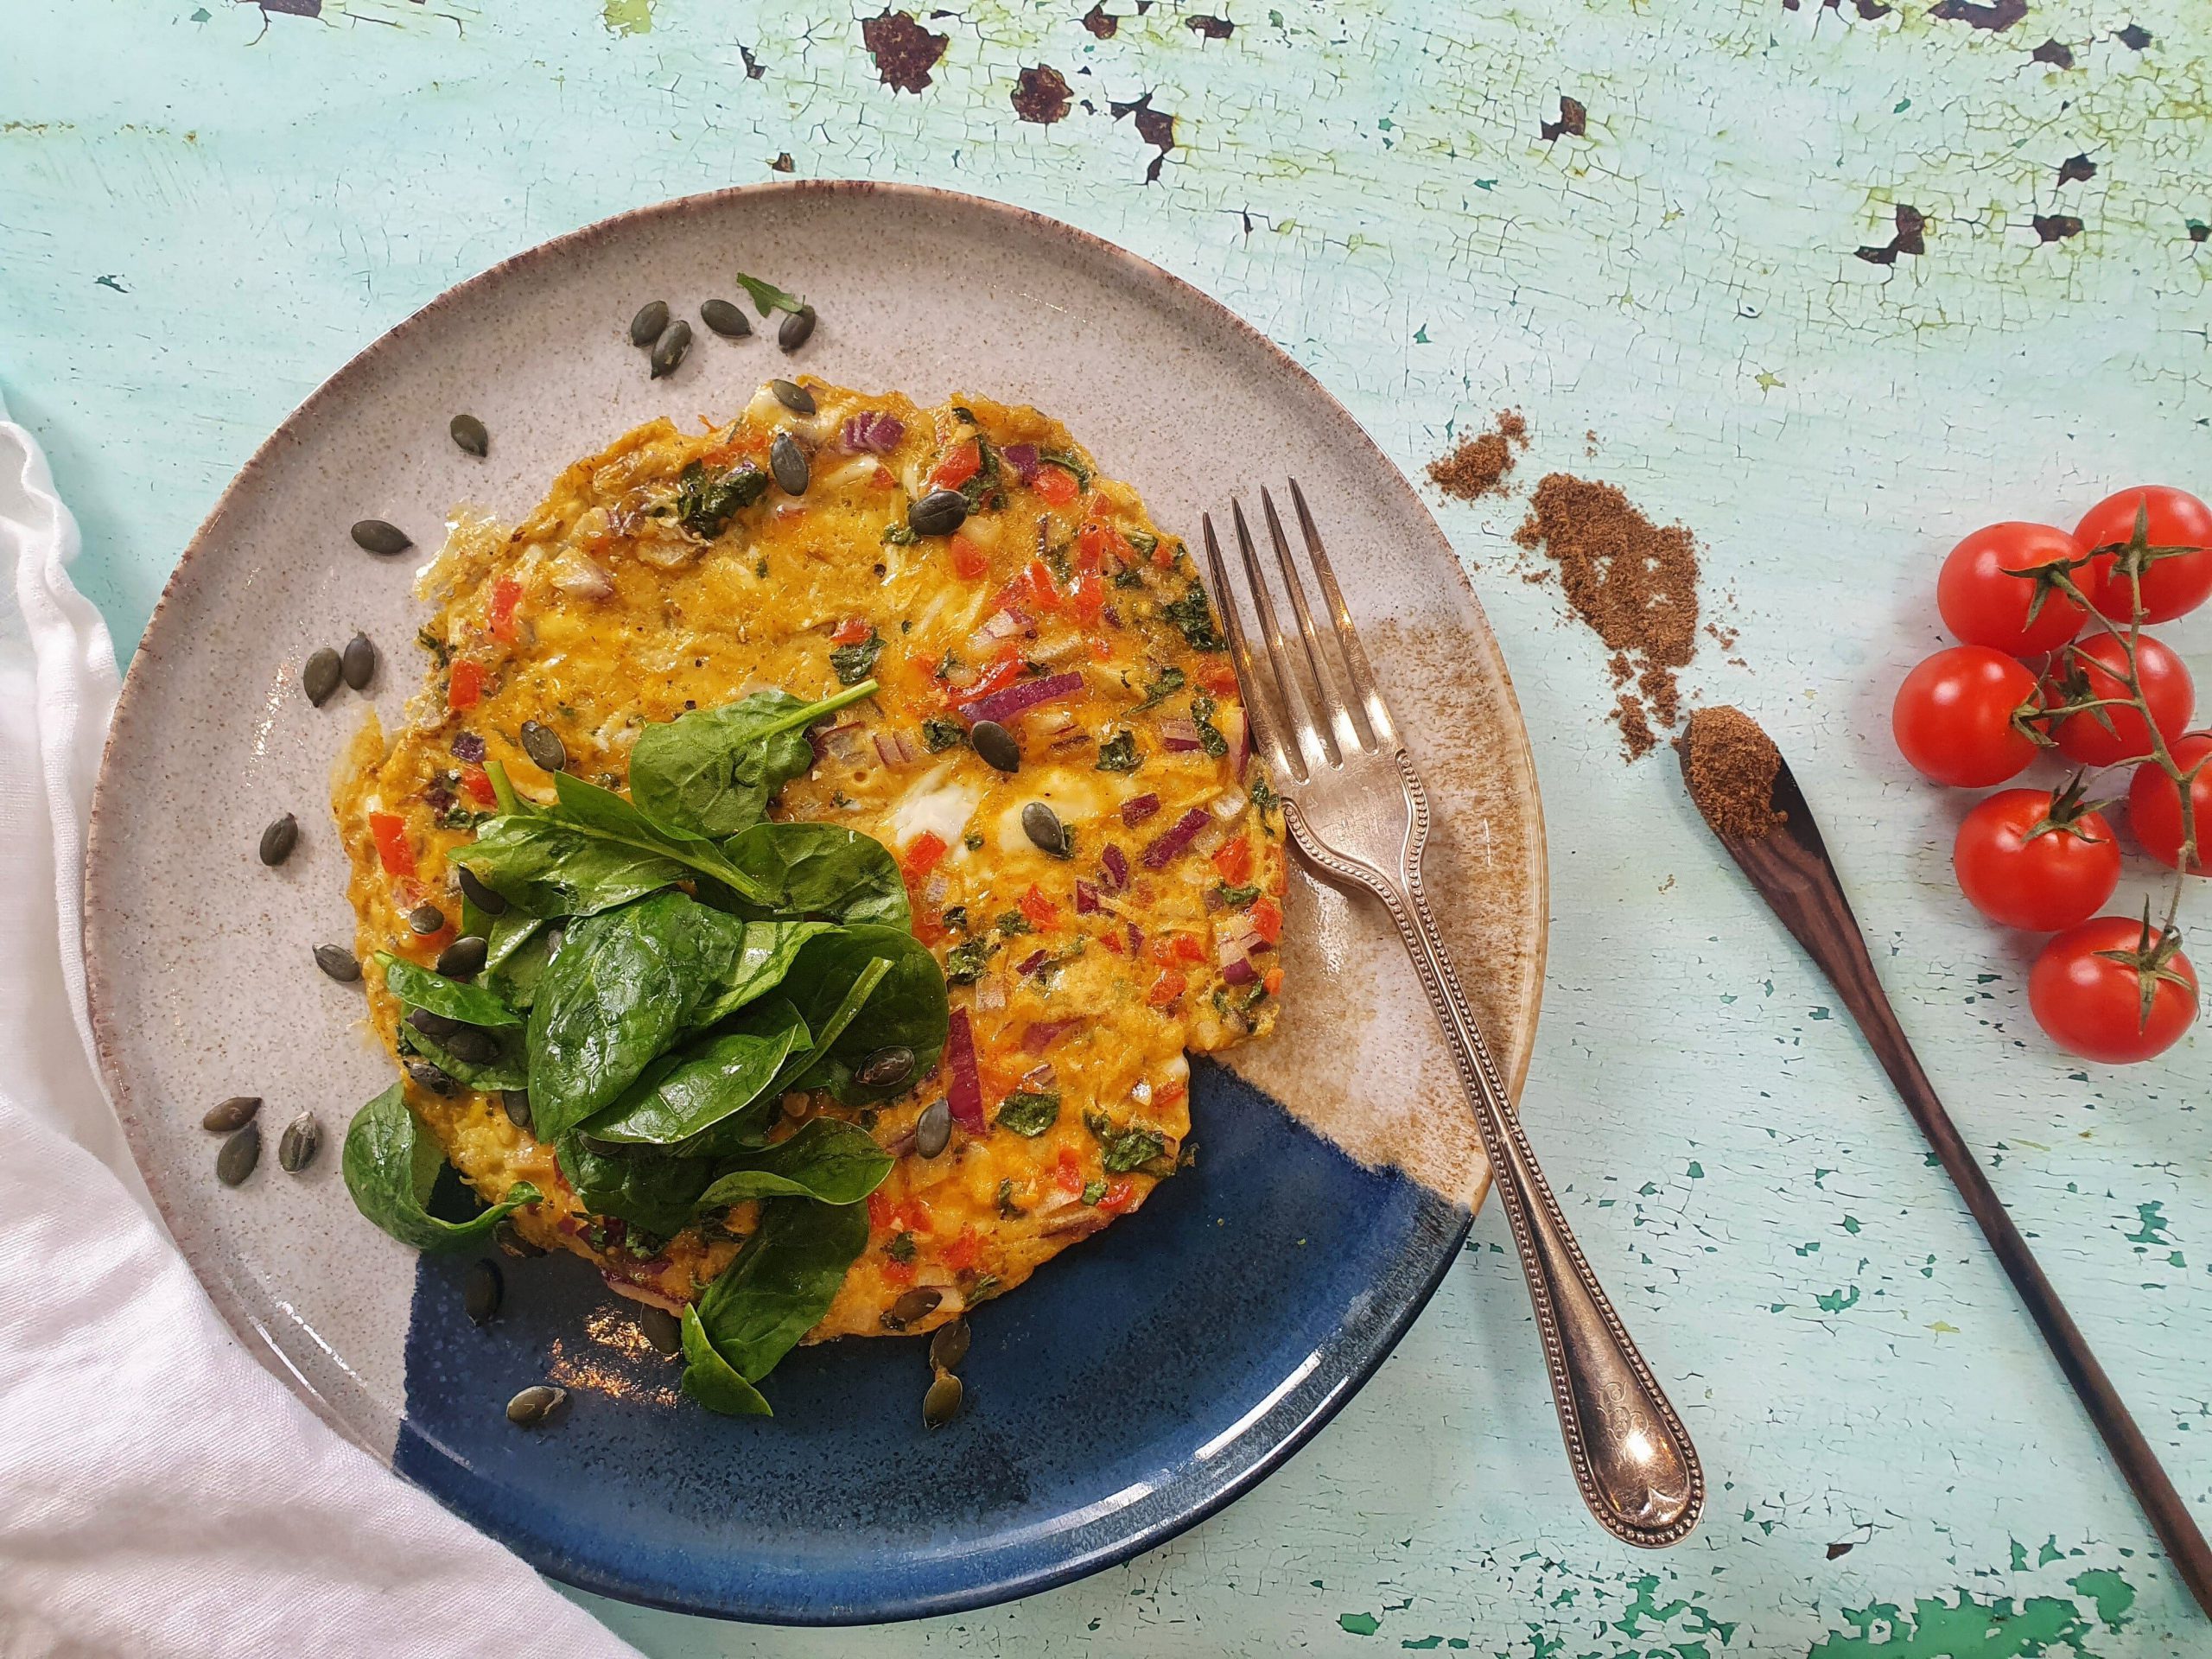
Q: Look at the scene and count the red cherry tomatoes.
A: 7